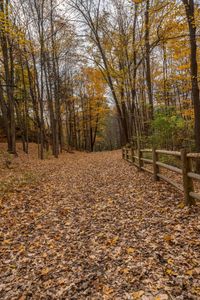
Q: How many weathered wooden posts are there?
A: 6